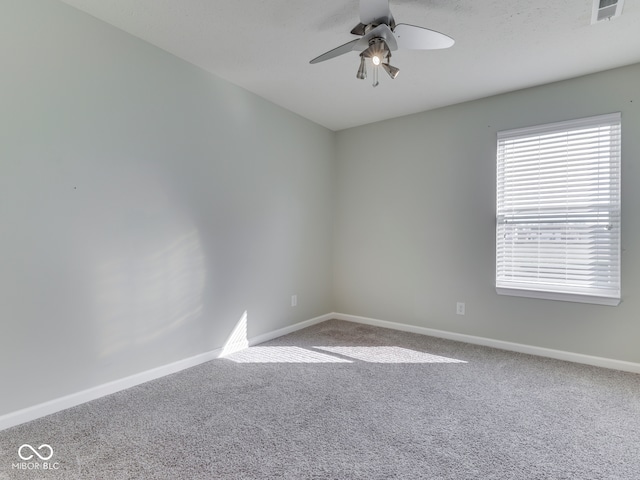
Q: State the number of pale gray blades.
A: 3